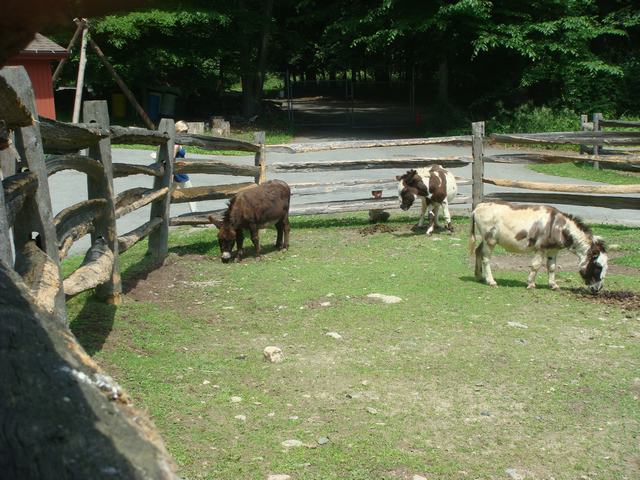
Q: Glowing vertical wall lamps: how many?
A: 0